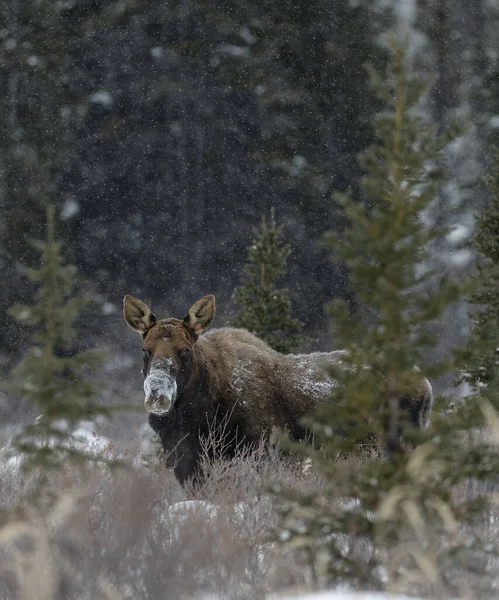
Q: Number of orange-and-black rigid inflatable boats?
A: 0